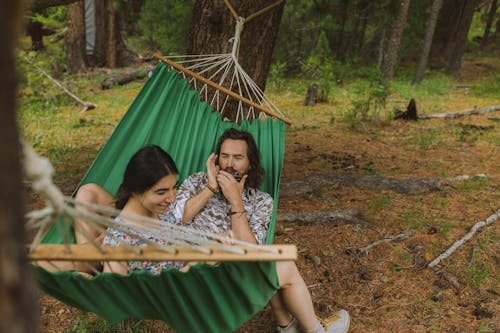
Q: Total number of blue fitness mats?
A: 0